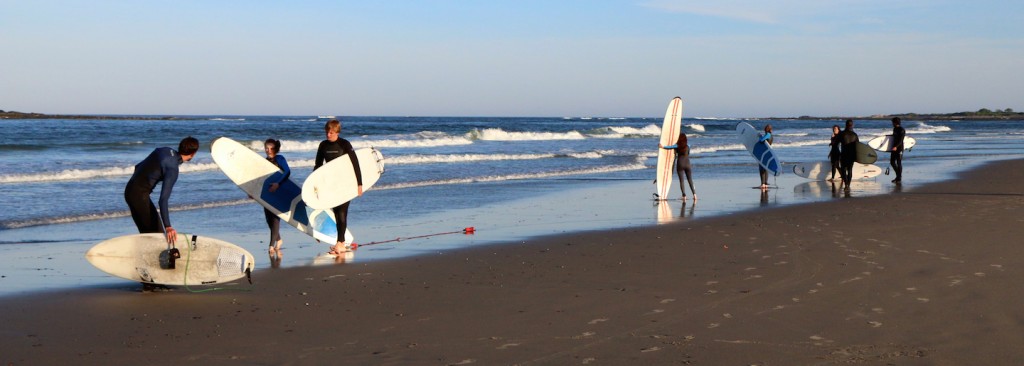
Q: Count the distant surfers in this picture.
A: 5